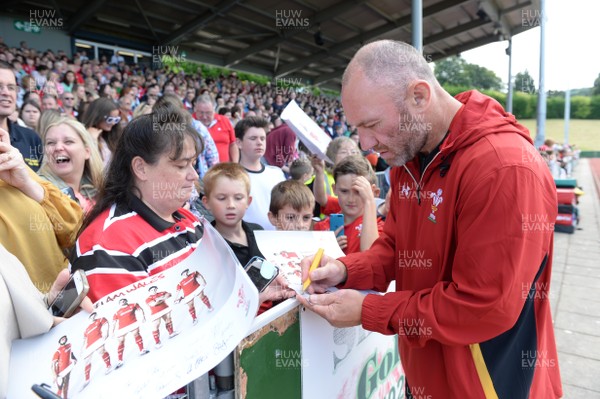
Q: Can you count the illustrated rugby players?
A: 5